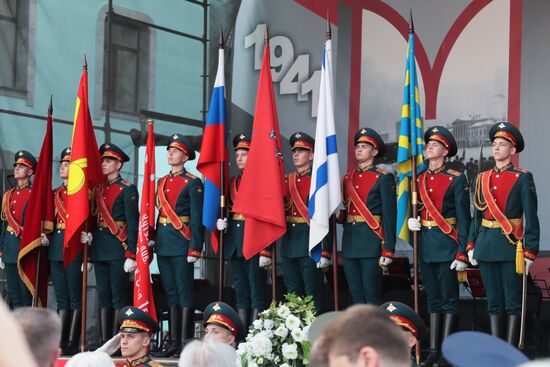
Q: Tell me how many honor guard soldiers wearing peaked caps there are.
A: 12